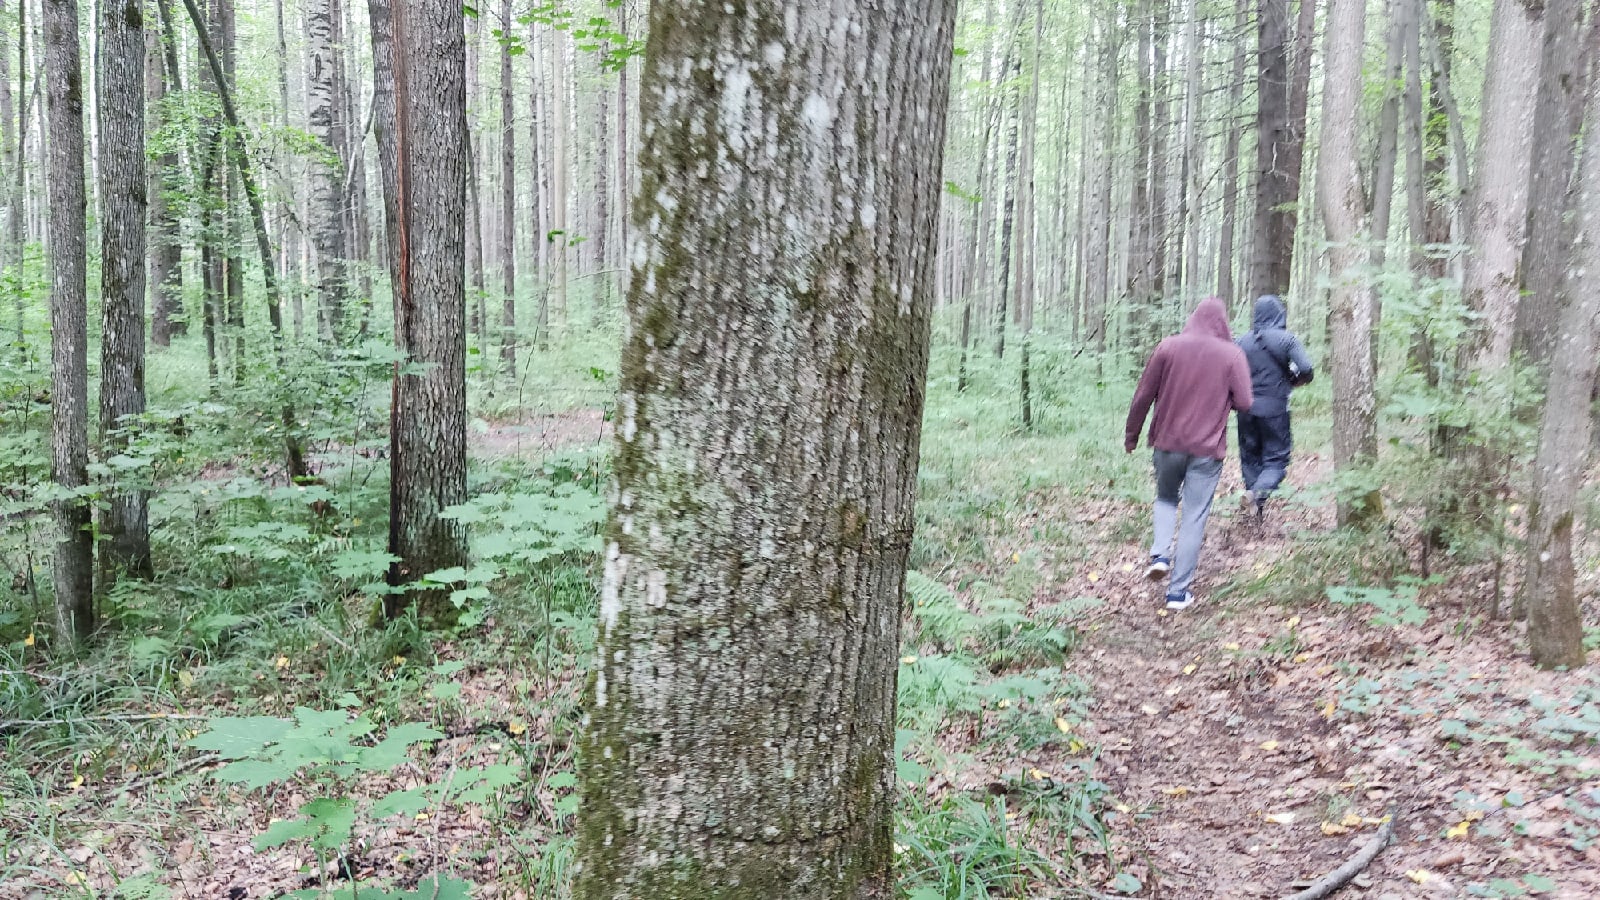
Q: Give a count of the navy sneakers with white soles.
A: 2